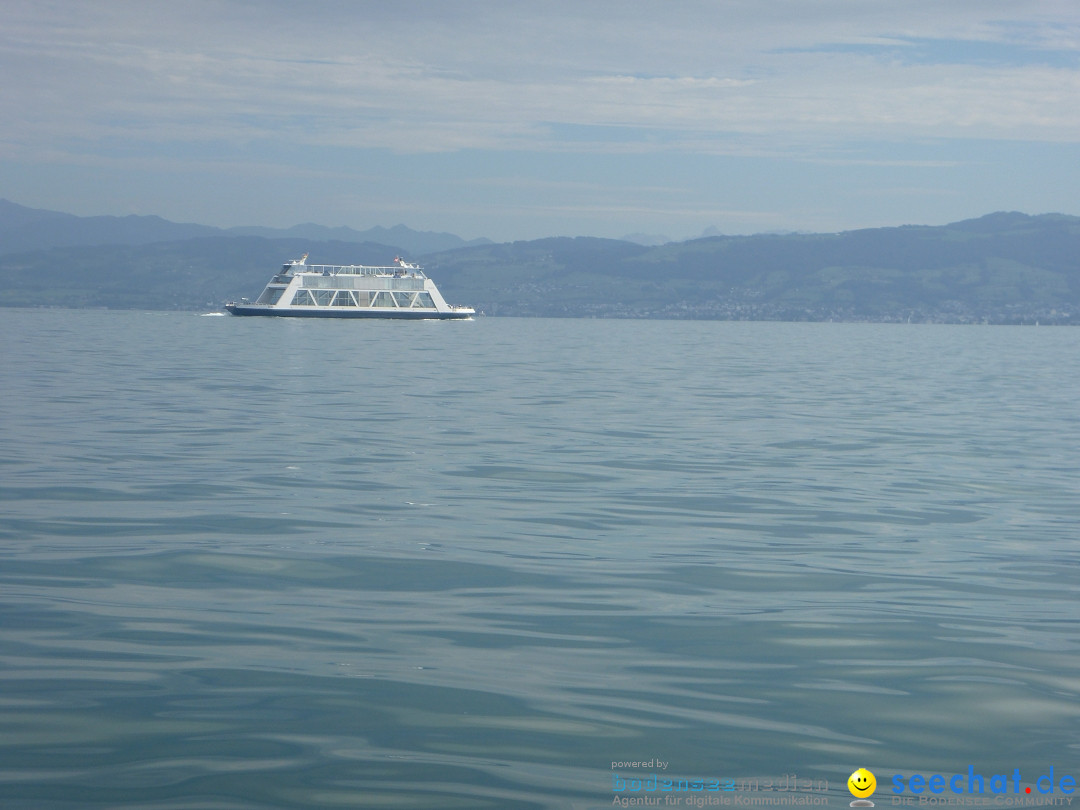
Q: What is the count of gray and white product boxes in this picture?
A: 0